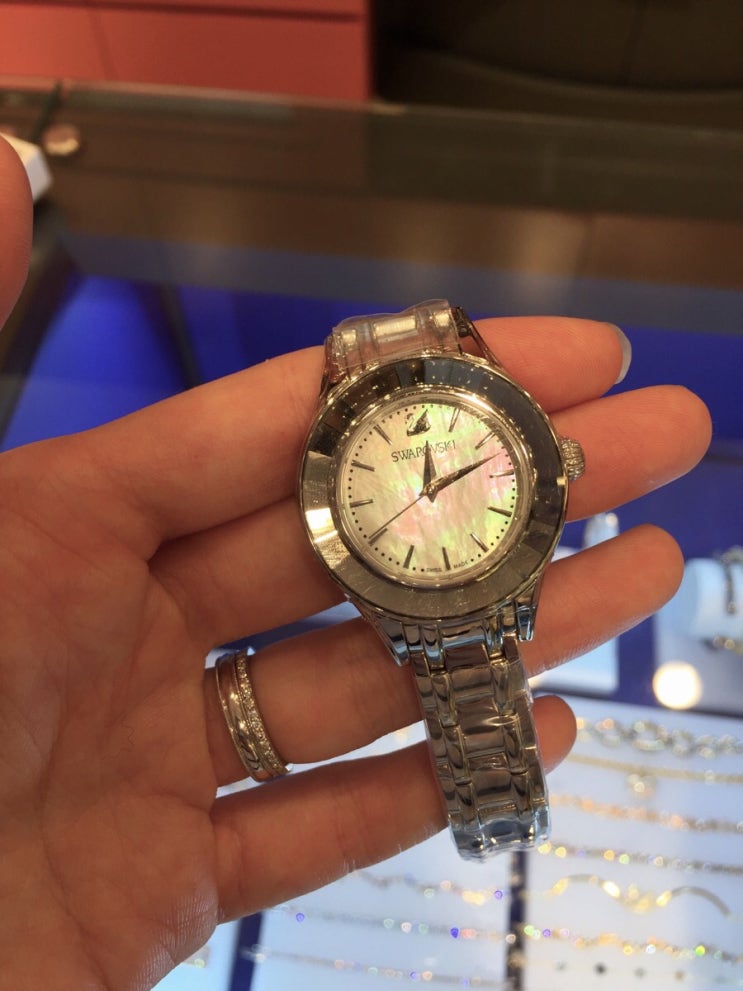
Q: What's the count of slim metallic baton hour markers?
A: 11